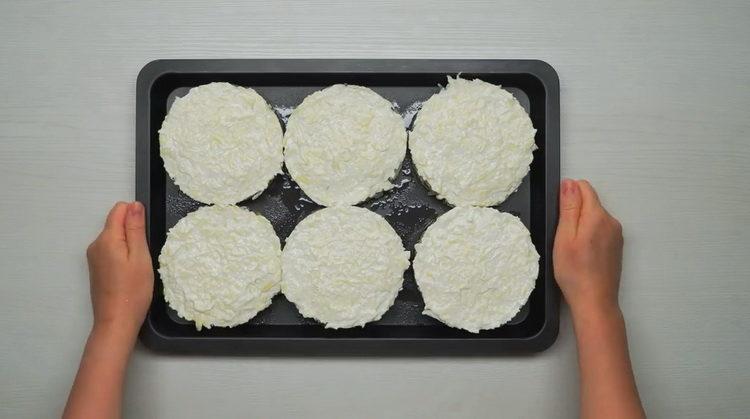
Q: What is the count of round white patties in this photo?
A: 6